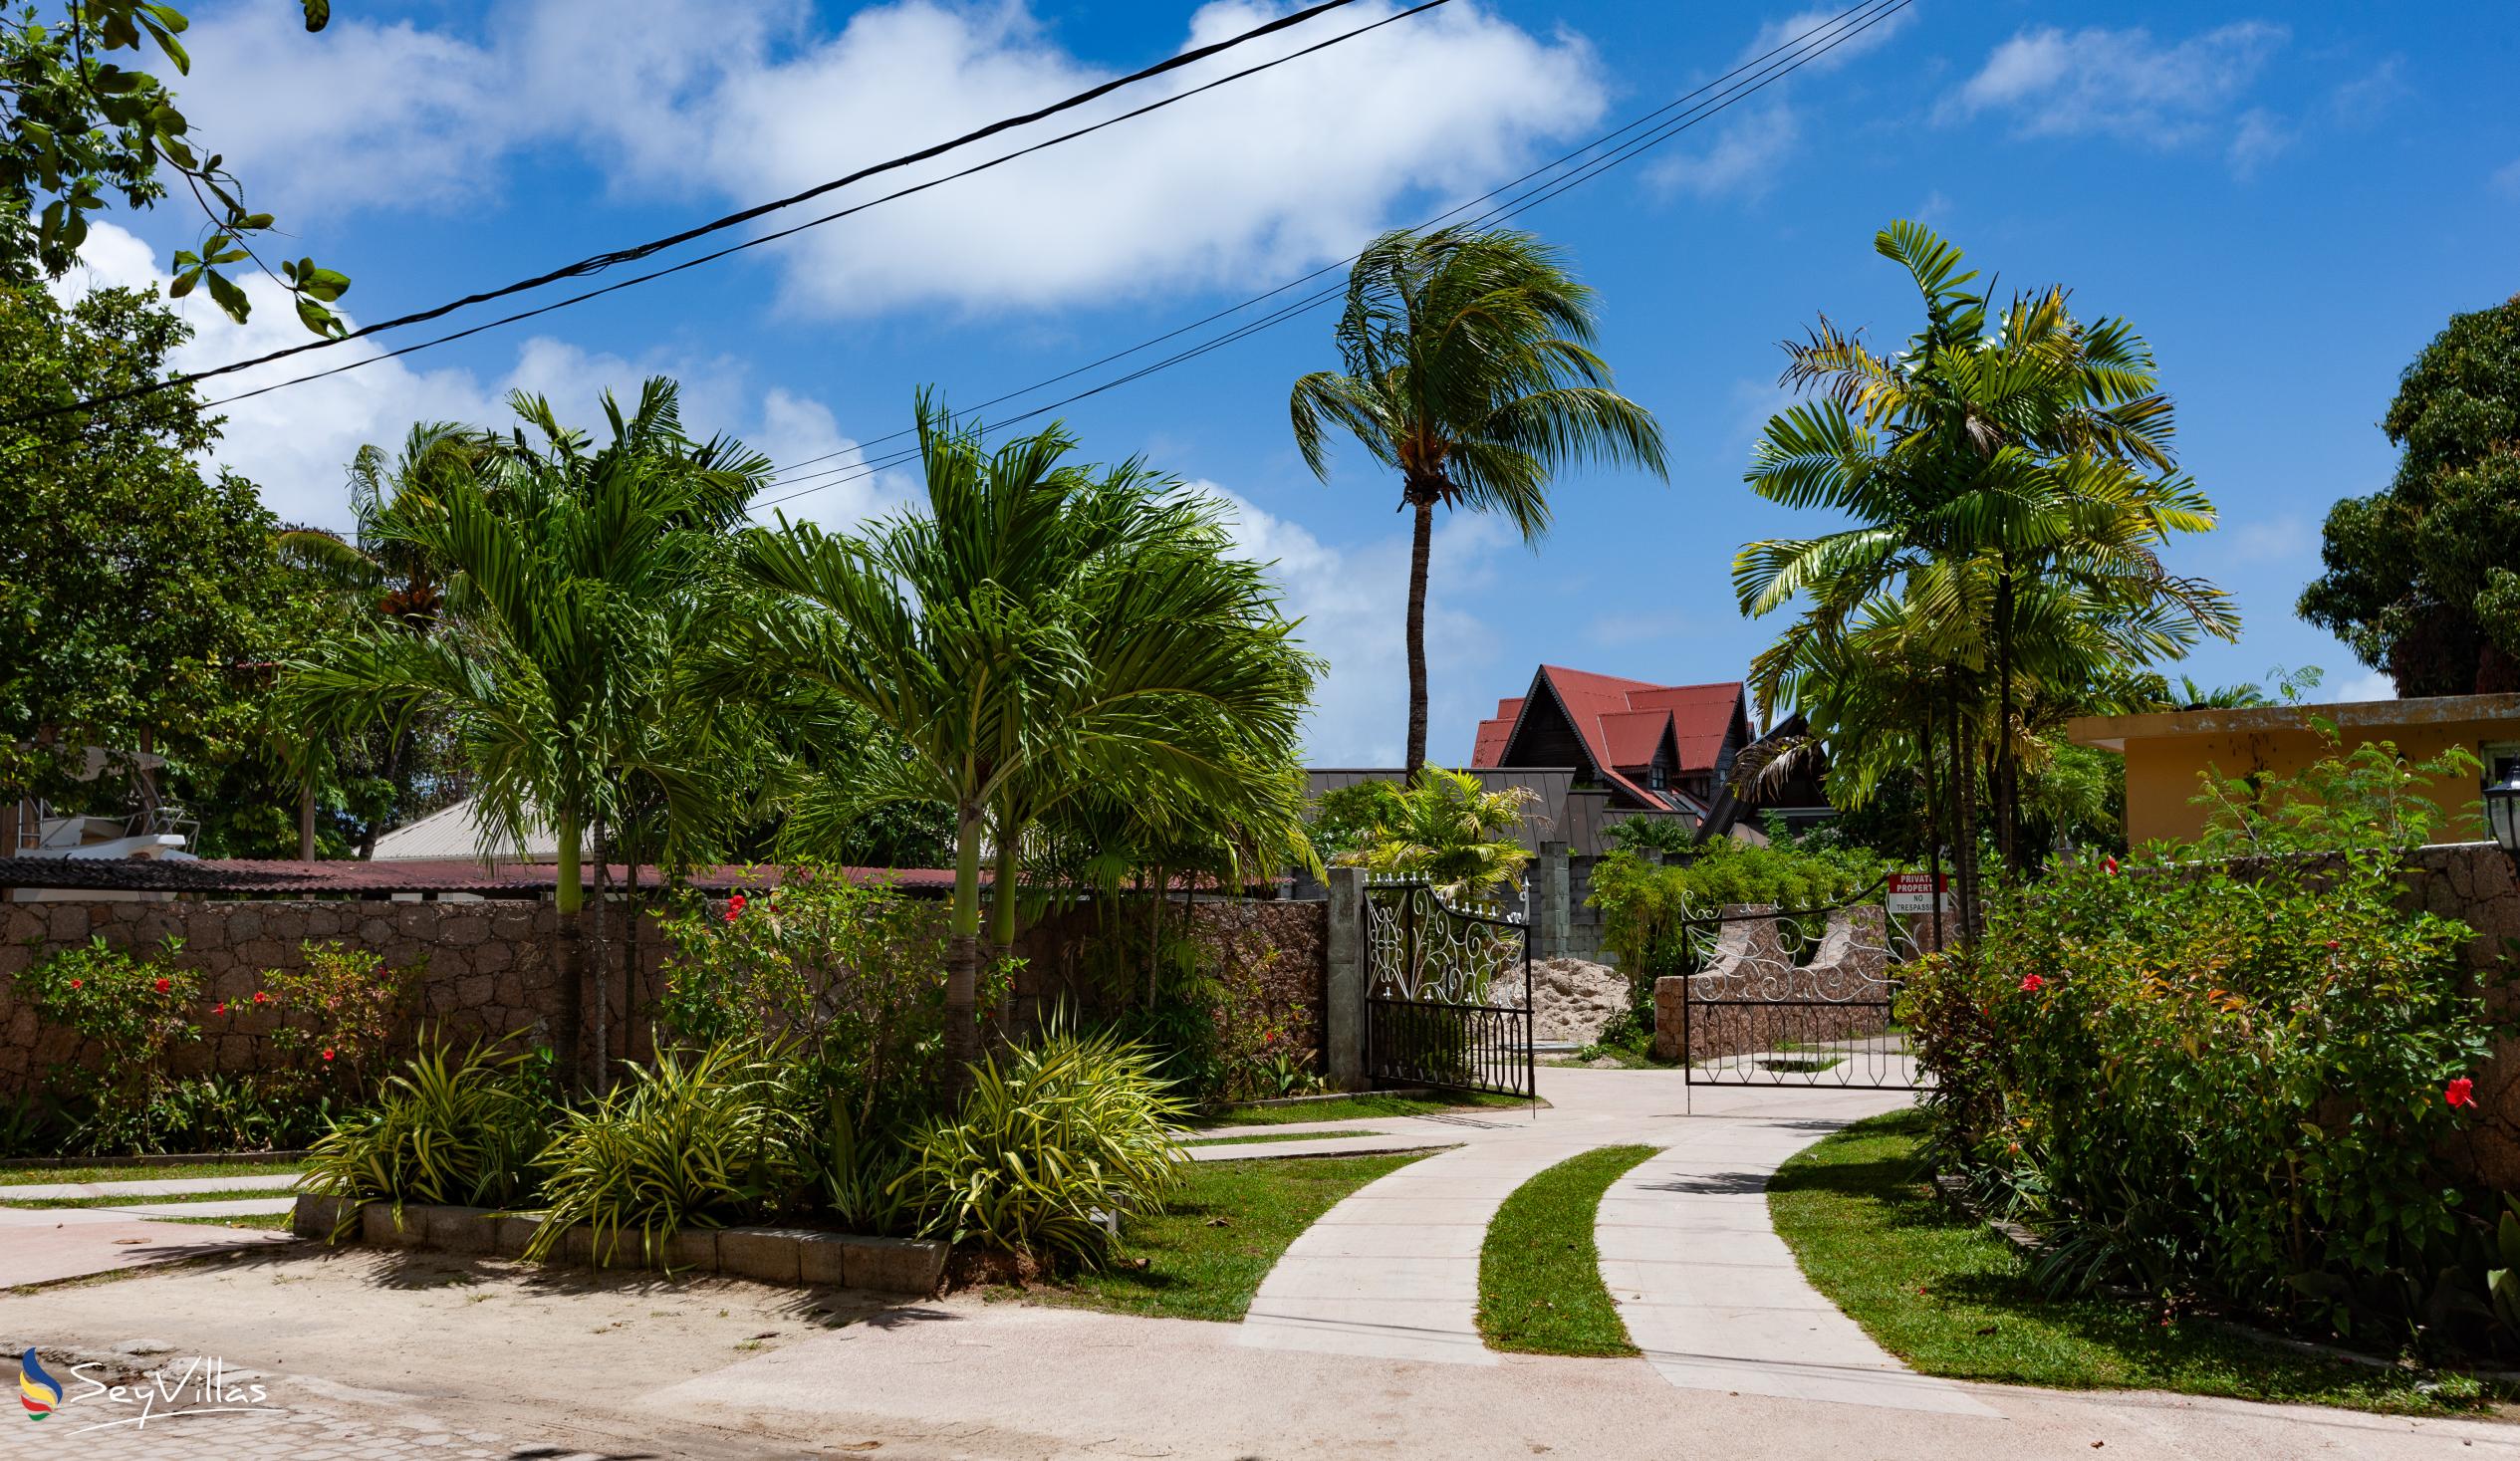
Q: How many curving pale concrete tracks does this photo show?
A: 2